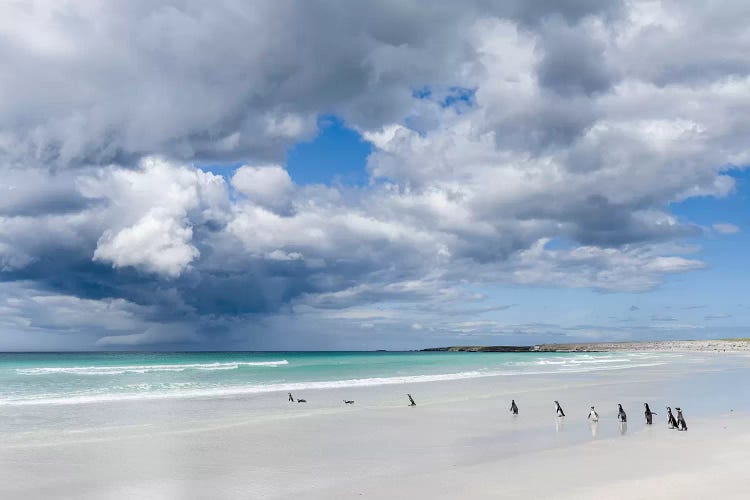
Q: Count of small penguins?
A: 11